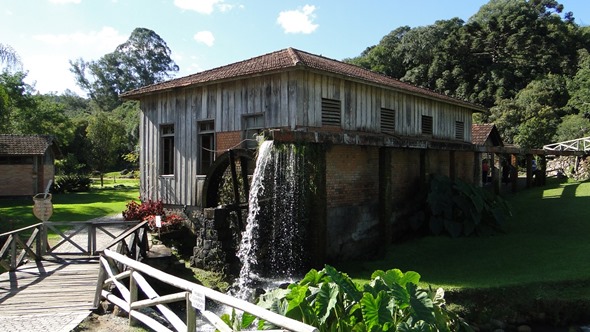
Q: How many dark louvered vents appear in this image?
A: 4